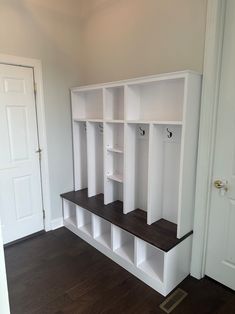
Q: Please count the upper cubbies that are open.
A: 3